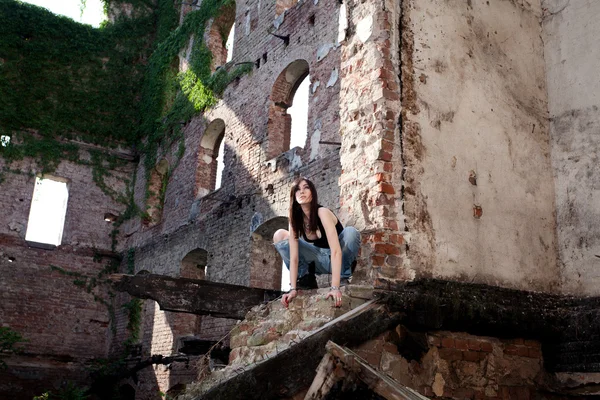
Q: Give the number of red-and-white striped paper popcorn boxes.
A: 0